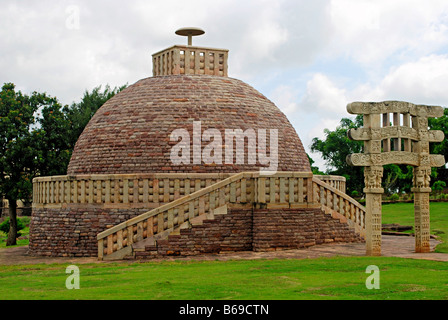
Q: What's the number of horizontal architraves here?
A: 3